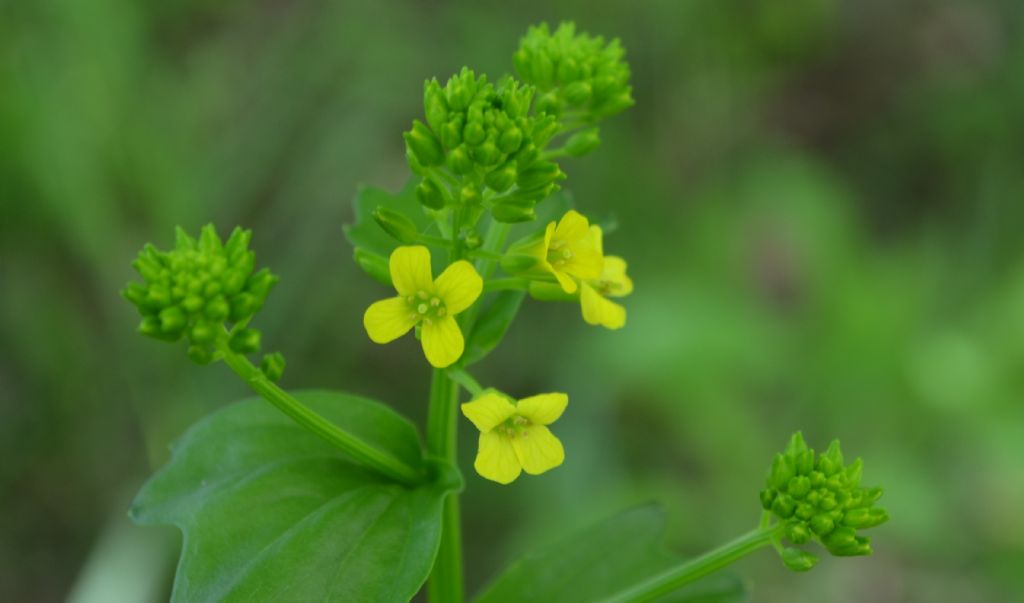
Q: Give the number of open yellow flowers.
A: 4